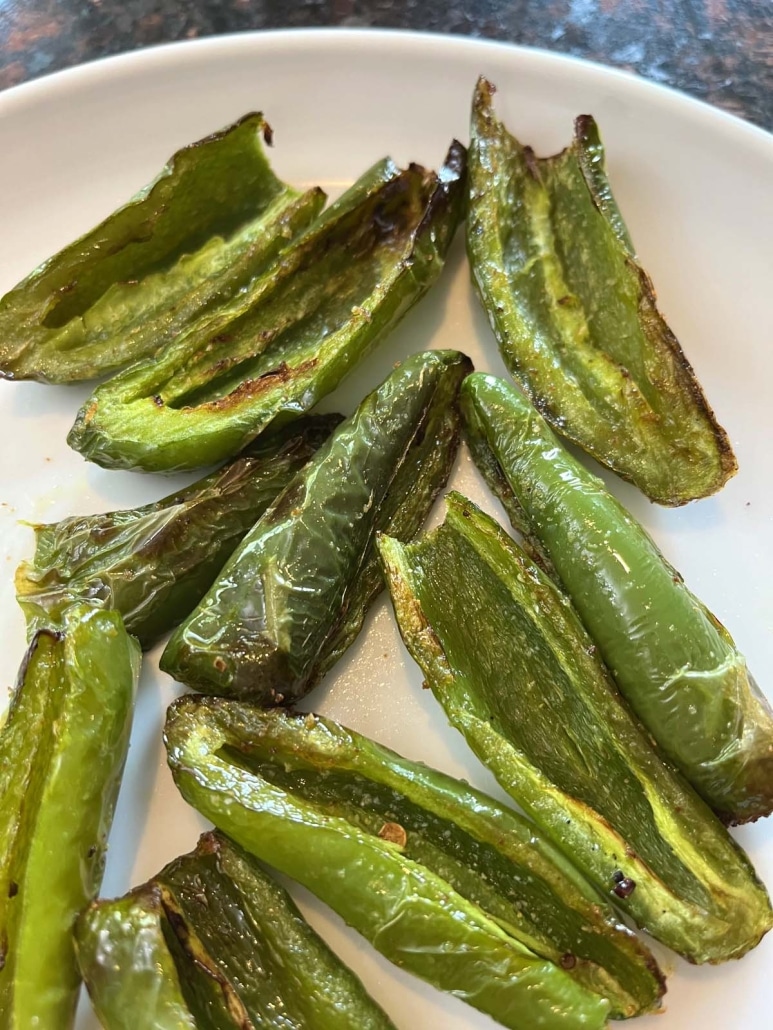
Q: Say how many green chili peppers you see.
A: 10